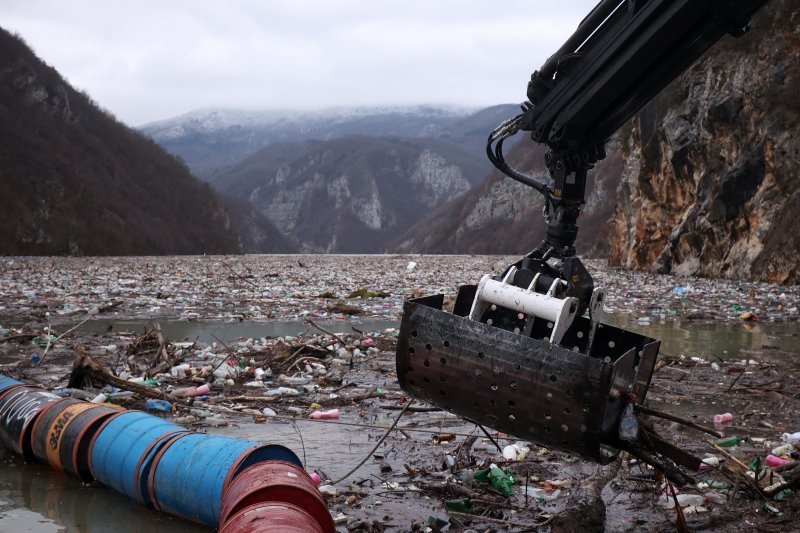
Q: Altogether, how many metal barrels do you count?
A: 7